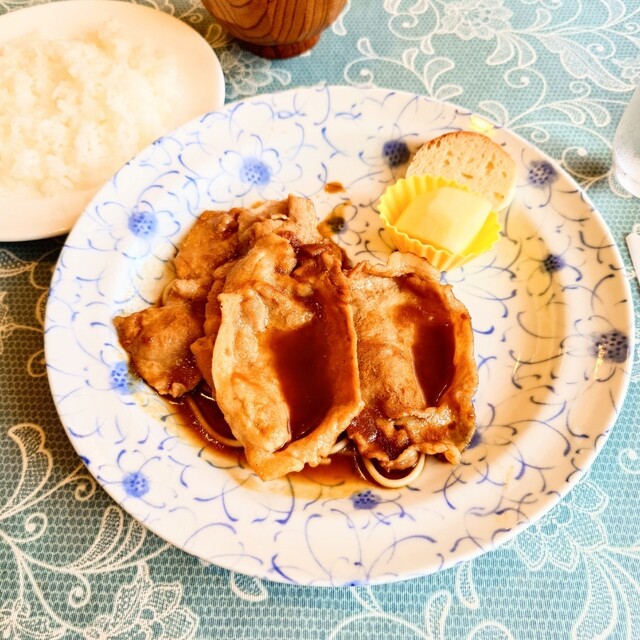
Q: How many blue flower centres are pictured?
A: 11